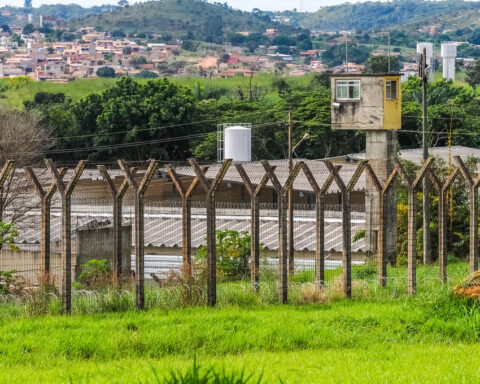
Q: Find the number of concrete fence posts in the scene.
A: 14